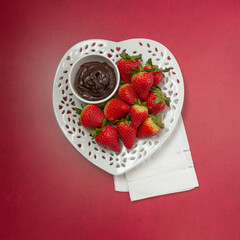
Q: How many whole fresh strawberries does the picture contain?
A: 11